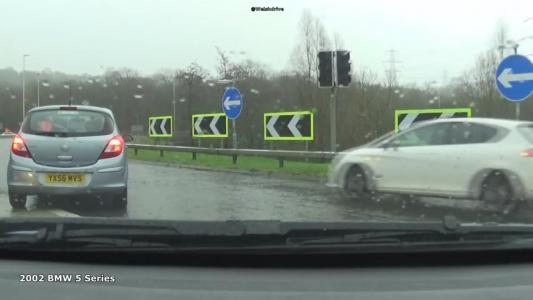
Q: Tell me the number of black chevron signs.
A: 4